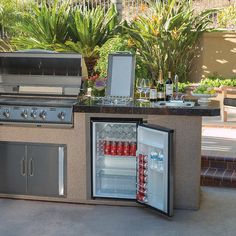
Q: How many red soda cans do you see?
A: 12